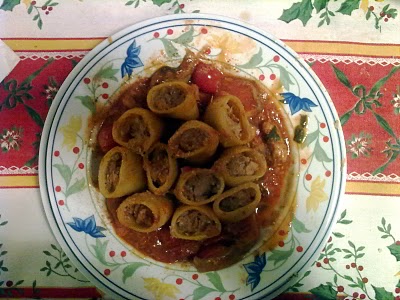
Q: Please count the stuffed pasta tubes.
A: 11